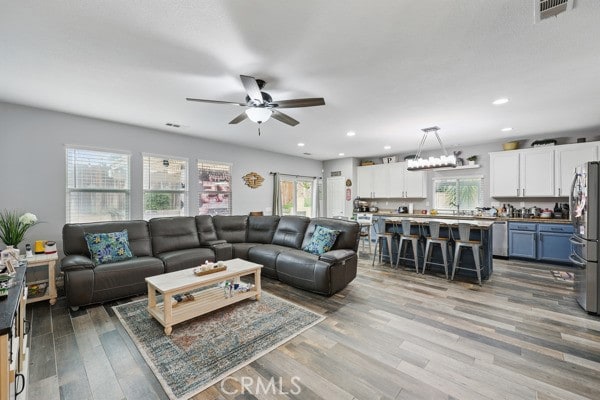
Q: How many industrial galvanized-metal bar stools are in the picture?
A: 4